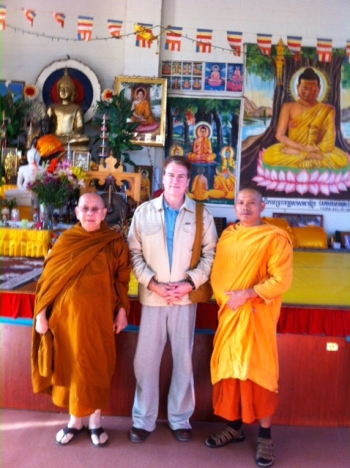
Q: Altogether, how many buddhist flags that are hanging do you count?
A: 13